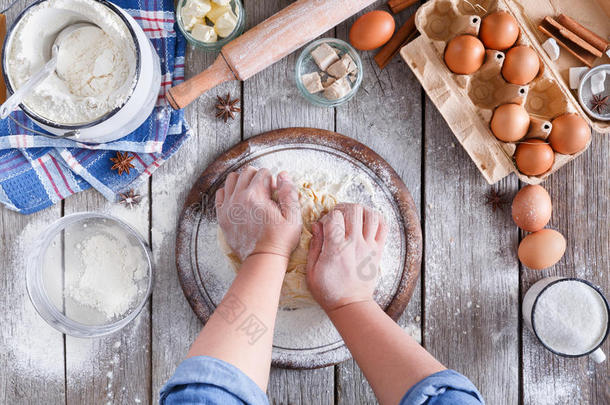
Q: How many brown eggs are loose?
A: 3